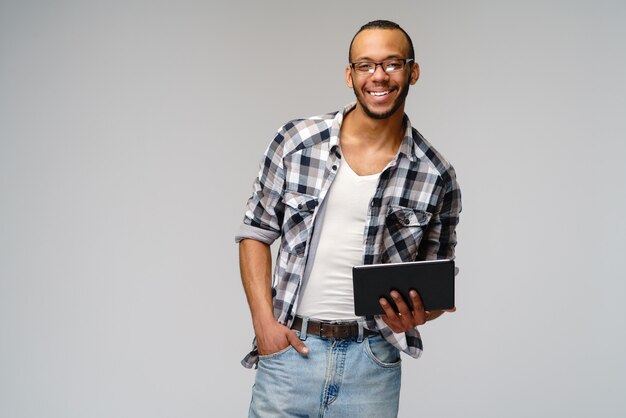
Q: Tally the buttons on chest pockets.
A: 2